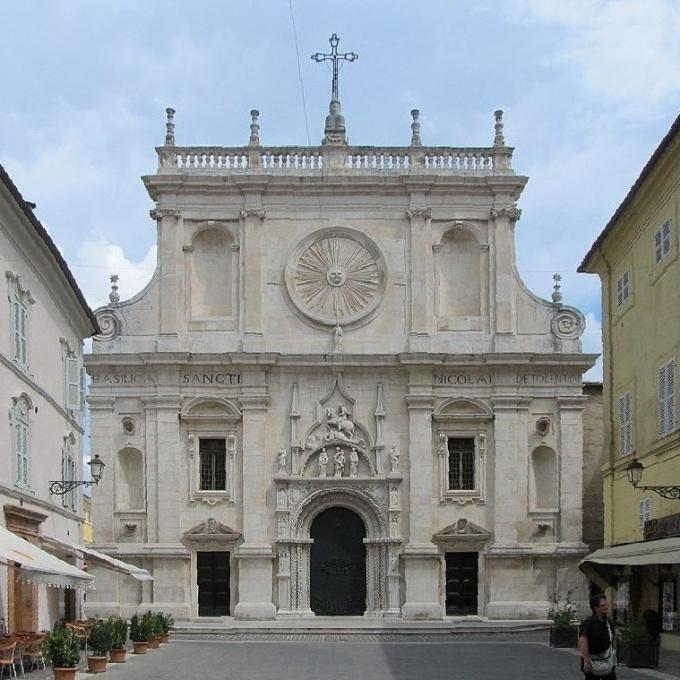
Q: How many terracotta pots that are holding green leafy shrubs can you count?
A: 6